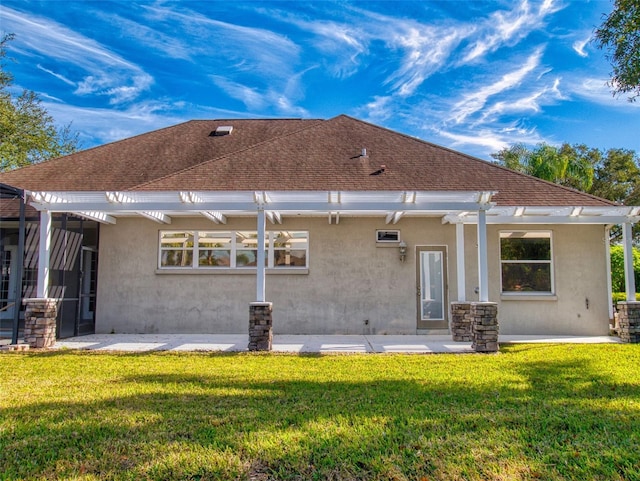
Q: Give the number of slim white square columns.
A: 5